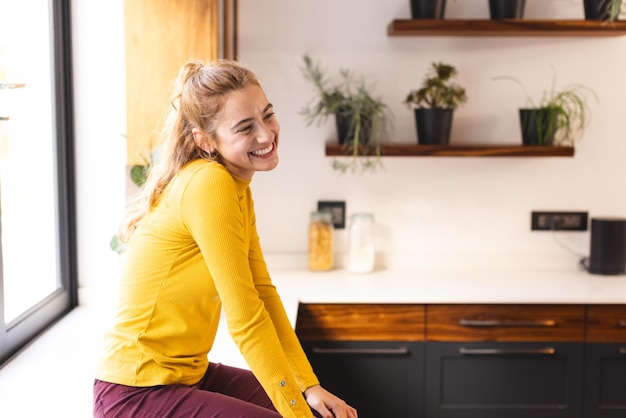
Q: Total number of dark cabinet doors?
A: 3